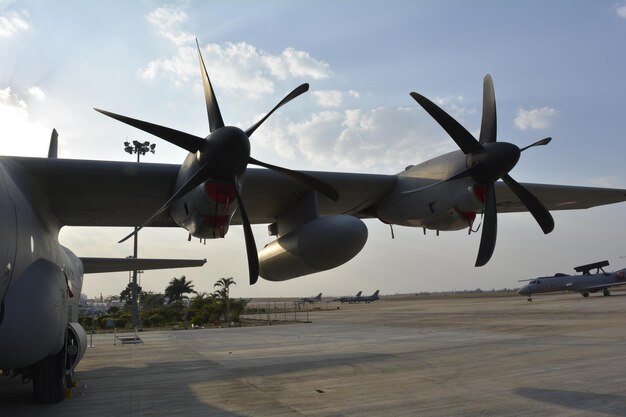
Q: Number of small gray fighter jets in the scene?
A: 3